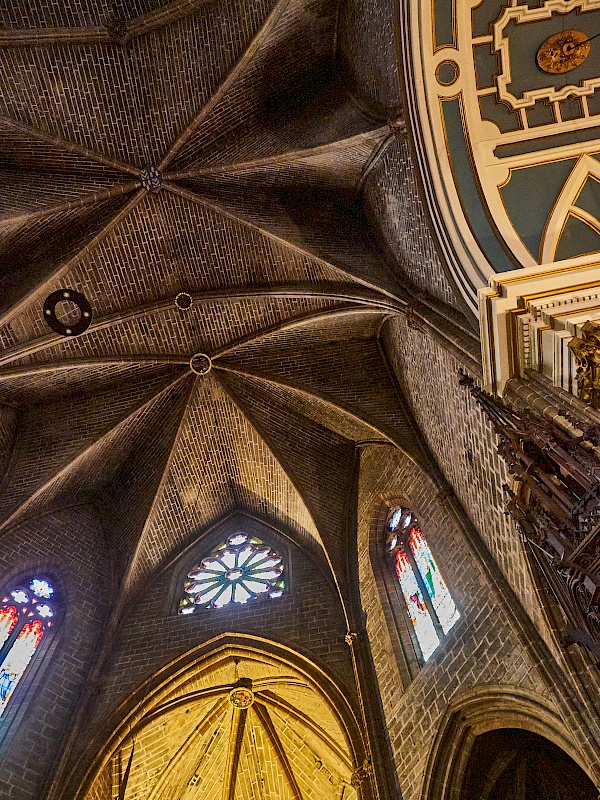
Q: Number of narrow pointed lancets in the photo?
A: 4